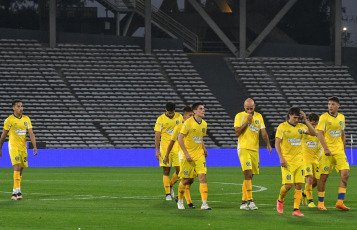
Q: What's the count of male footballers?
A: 8